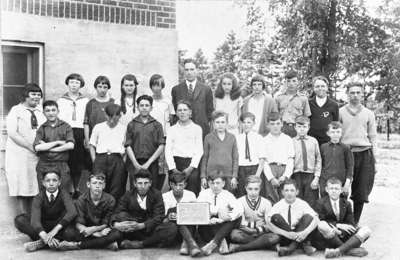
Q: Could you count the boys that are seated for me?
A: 8